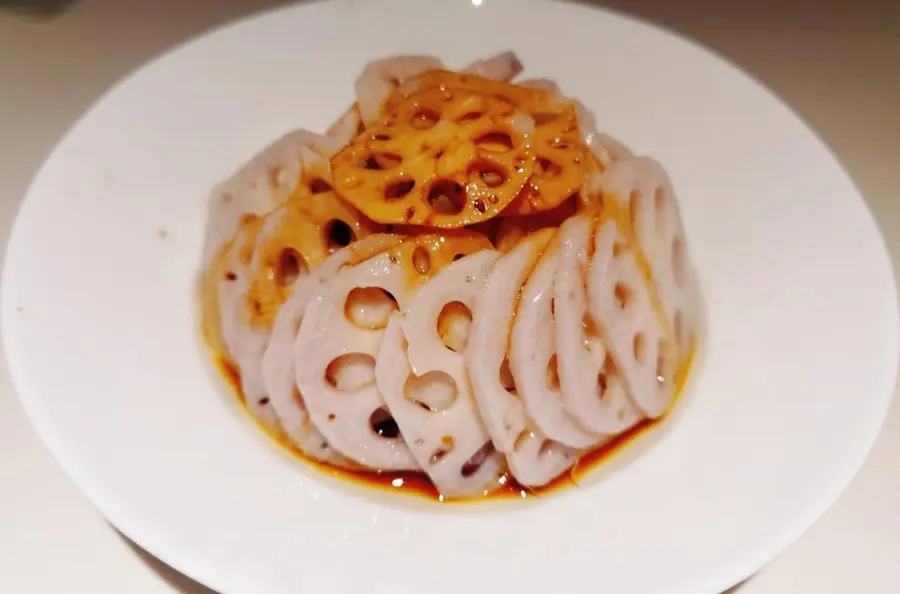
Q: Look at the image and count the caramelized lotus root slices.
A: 2